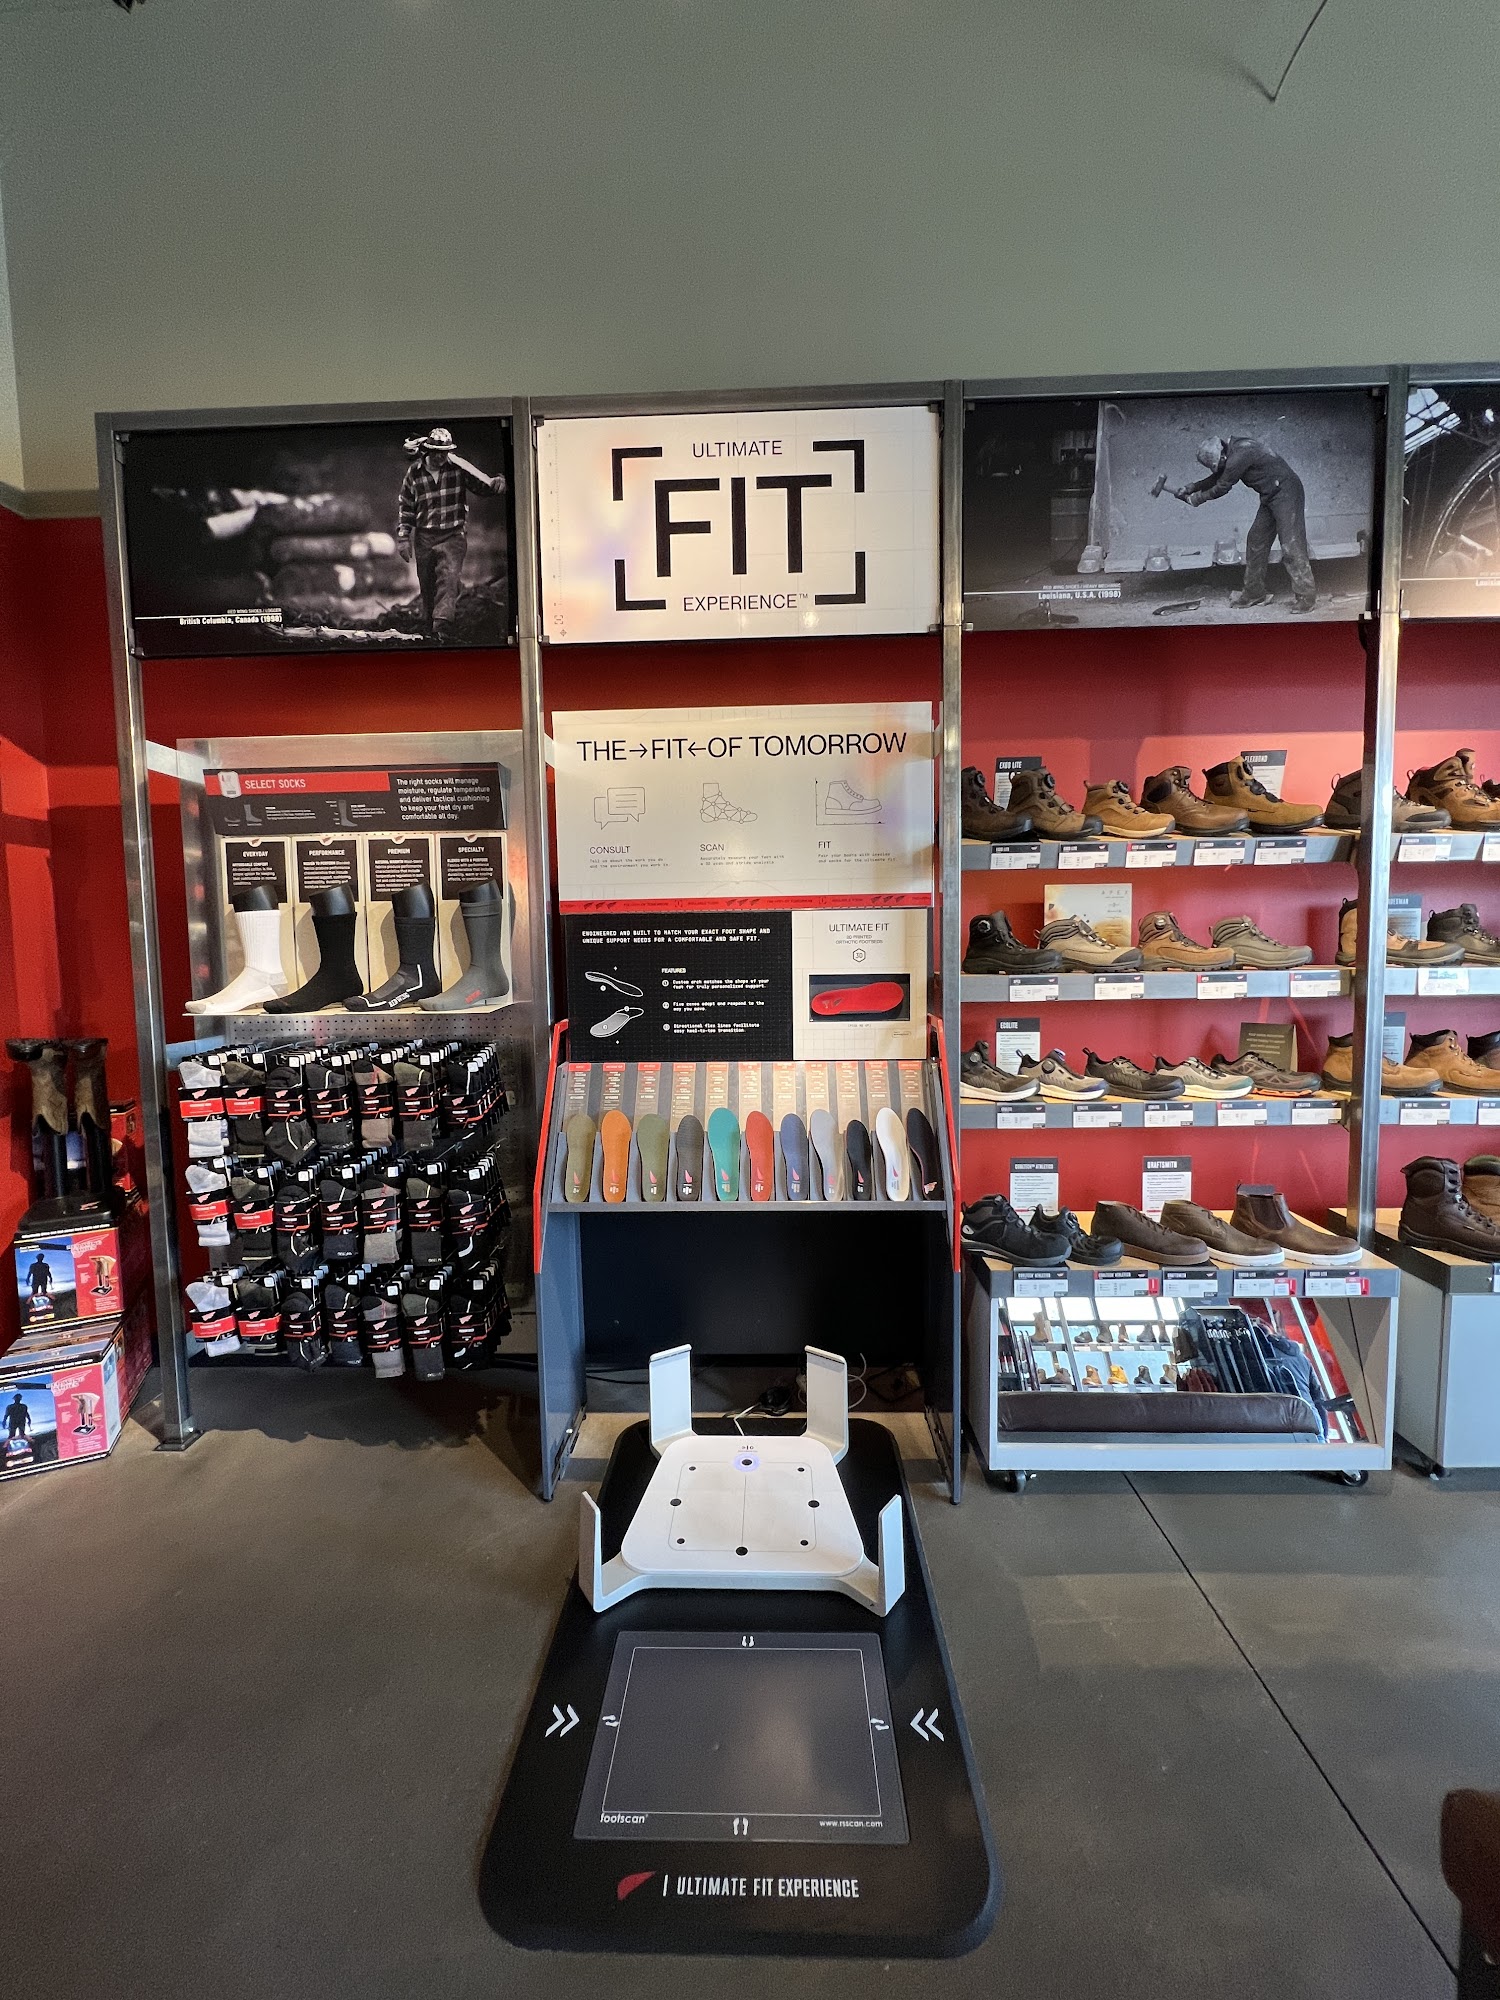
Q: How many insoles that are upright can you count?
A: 11